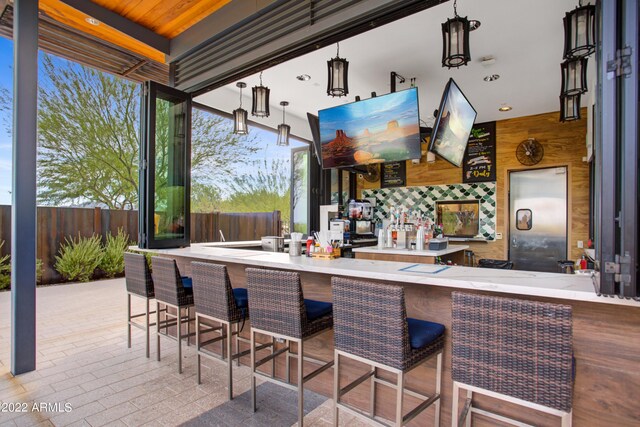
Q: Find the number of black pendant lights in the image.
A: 8